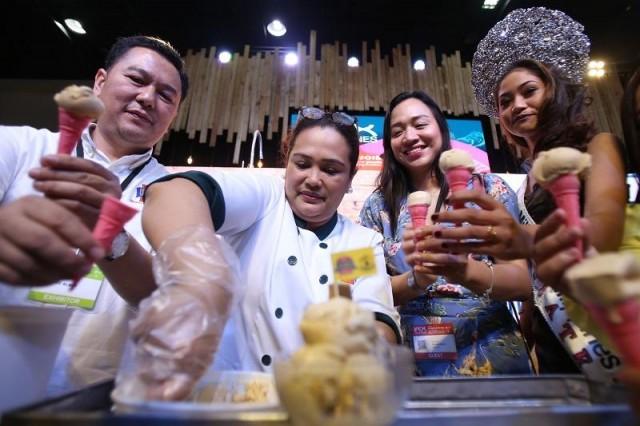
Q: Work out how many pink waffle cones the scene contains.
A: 6